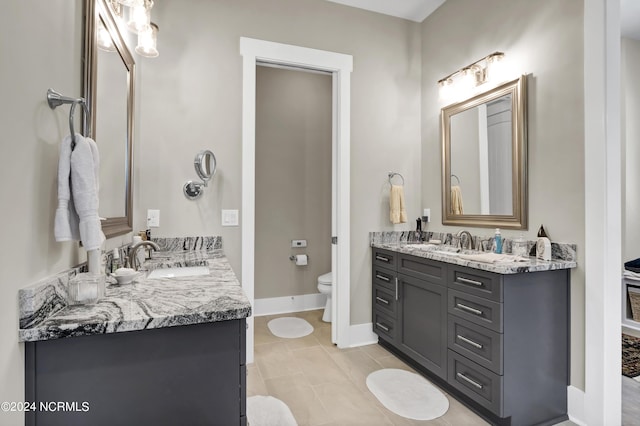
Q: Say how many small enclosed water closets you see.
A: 1